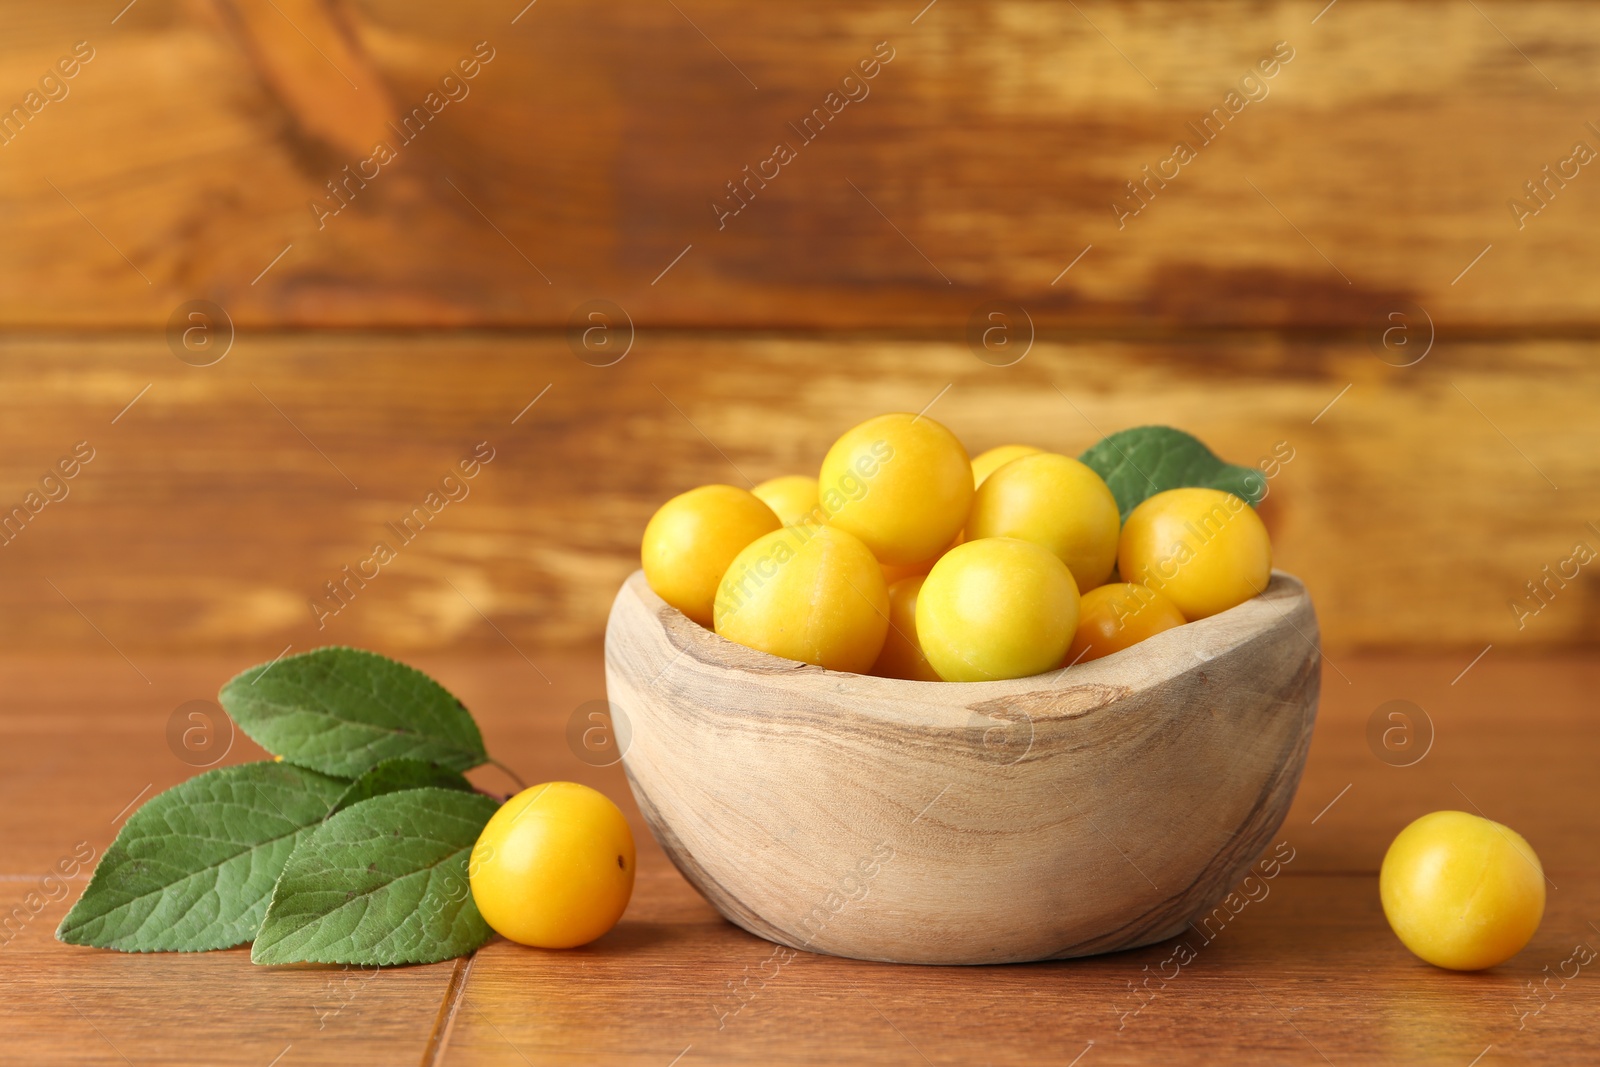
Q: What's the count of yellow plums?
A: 12